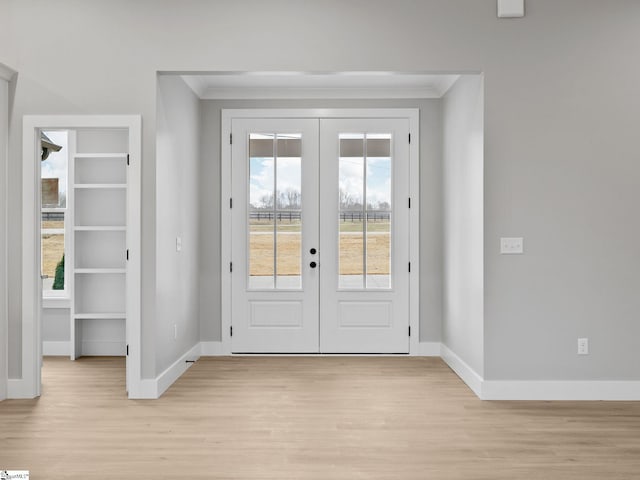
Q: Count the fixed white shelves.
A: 5